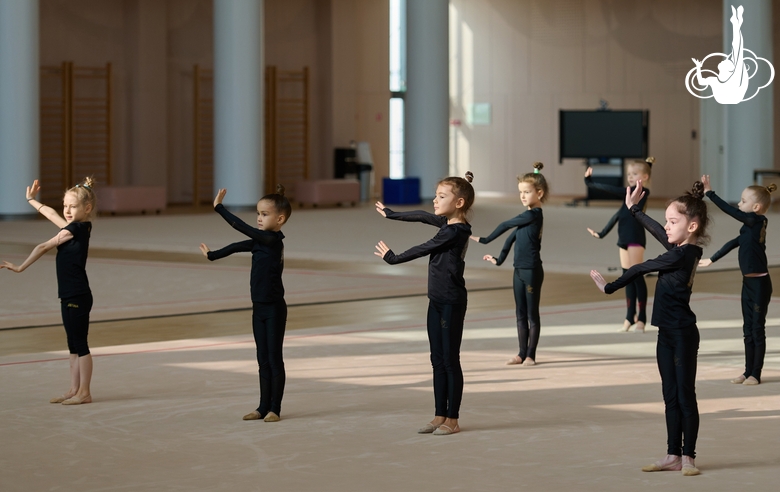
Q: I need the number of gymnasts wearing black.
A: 7